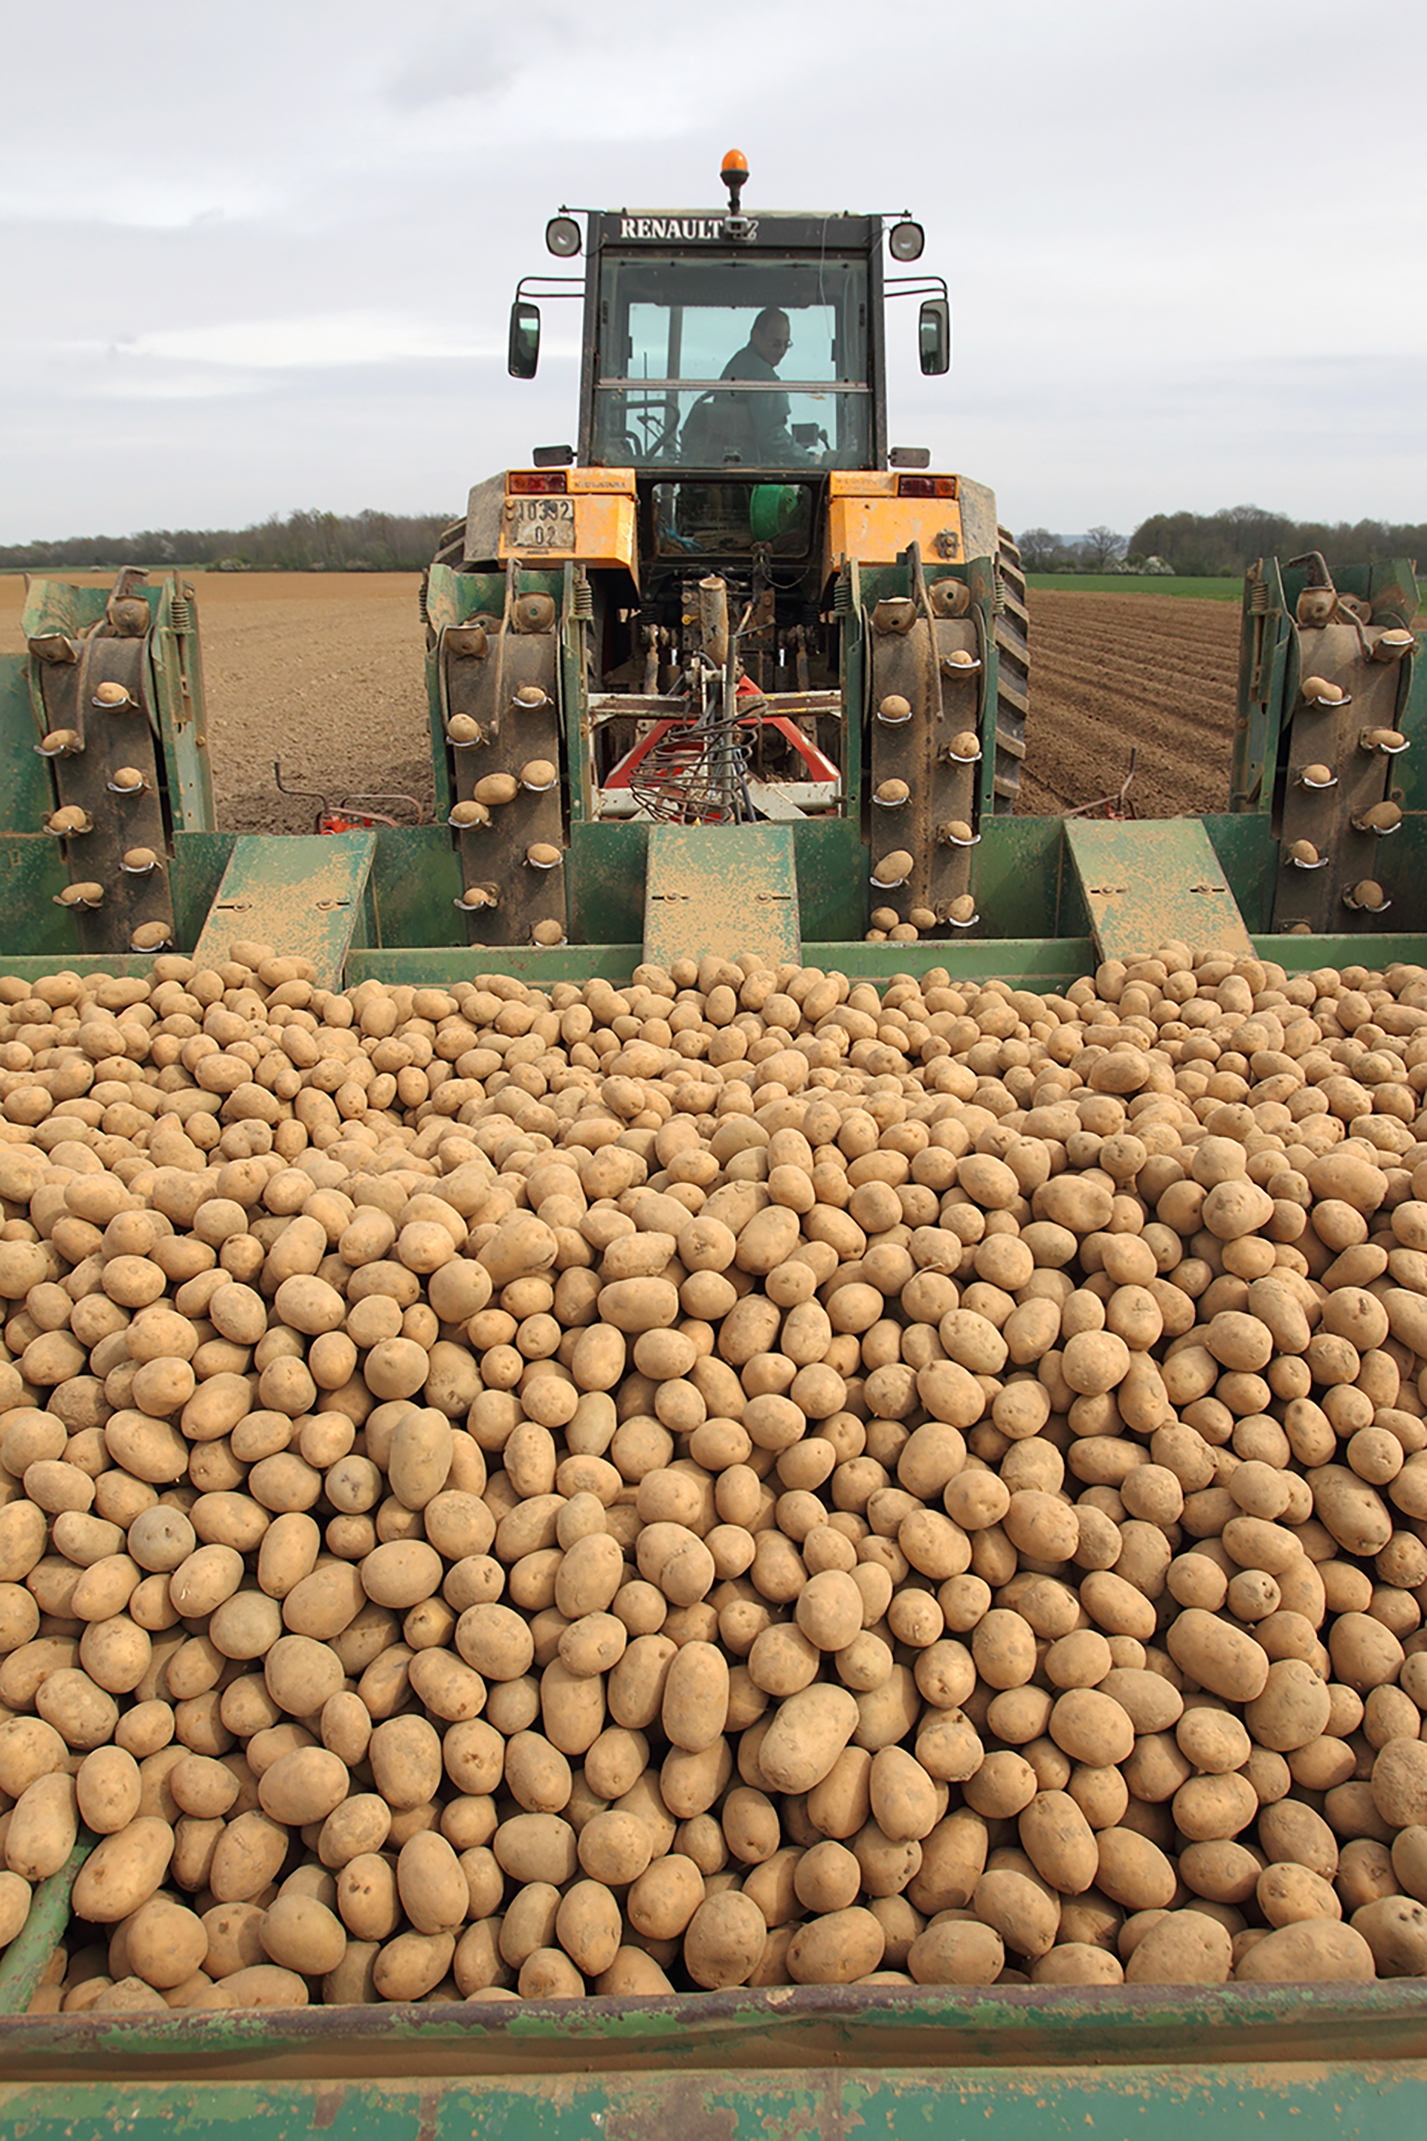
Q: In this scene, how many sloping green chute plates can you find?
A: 3